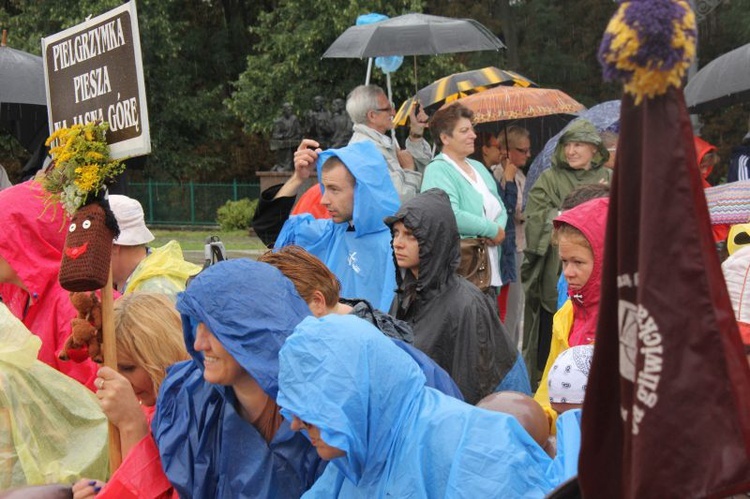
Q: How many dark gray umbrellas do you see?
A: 3